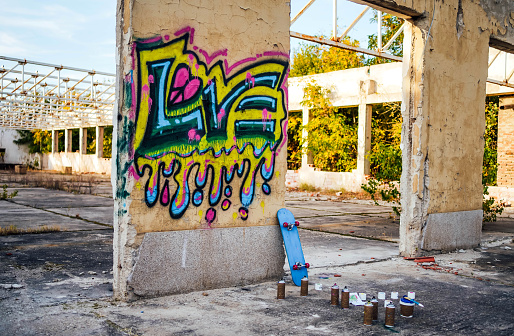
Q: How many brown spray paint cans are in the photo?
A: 7